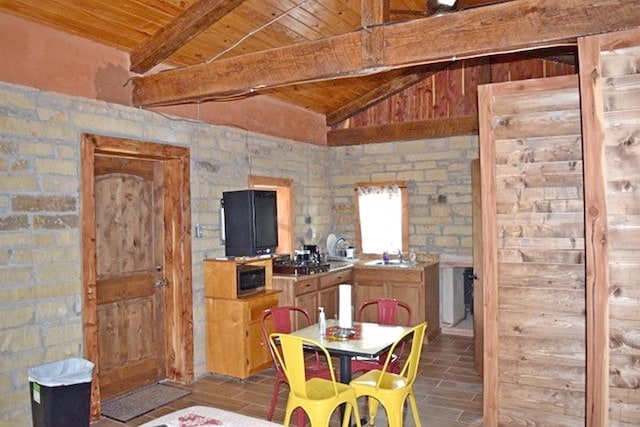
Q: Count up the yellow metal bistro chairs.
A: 2